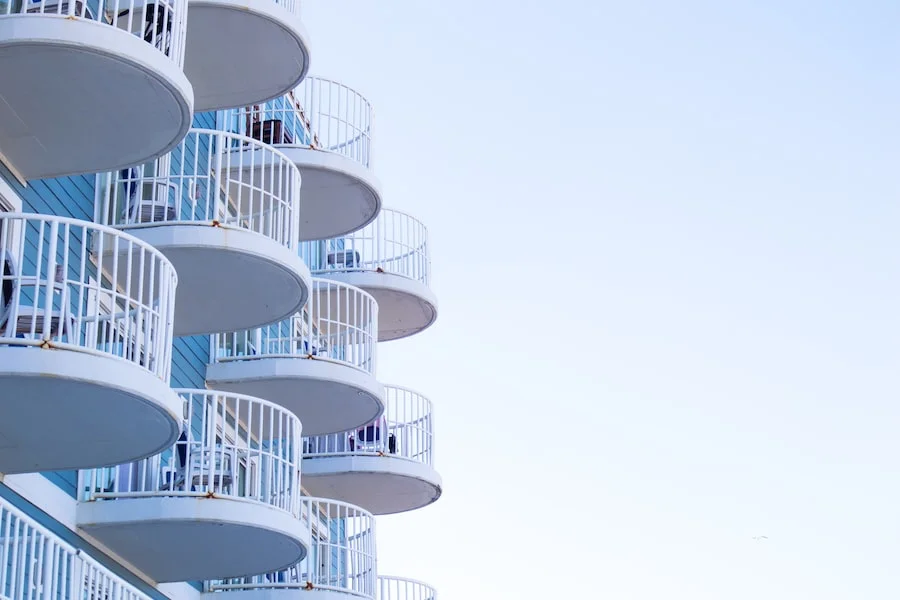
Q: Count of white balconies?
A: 12